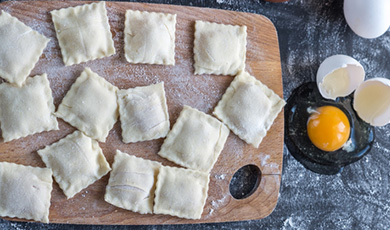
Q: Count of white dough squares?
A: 13